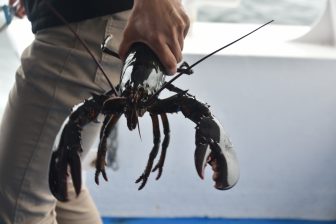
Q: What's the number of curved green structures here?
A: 0